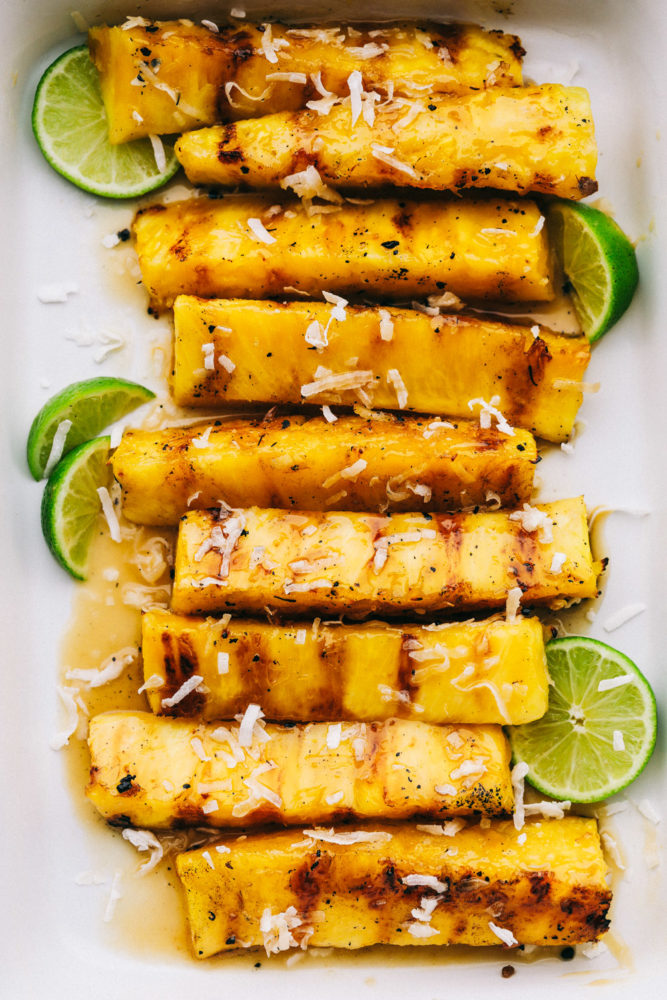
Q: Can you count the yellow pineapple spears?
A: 9